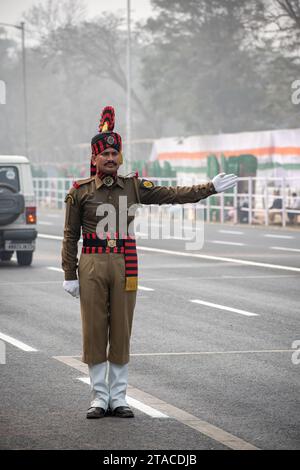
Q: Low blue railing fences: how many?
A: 0